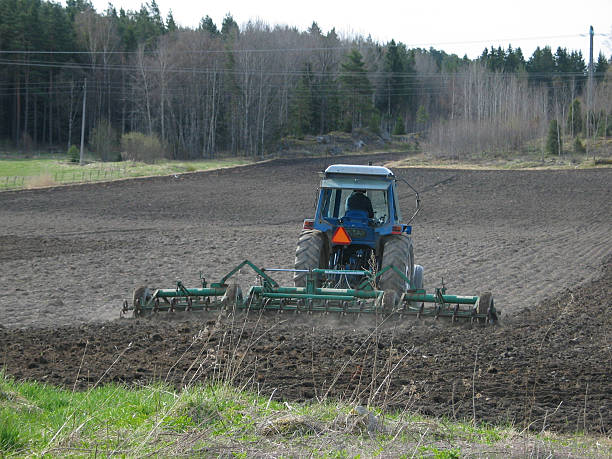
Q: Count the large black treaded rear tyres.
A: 2